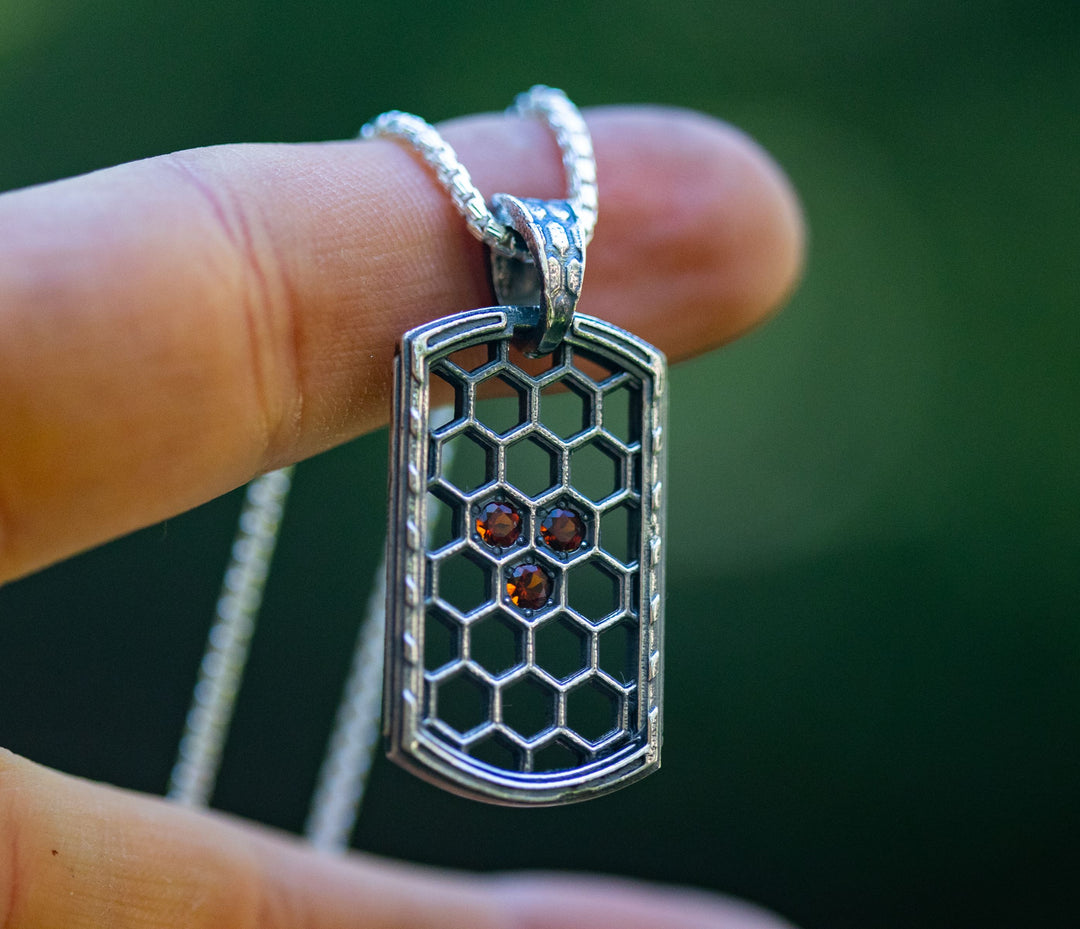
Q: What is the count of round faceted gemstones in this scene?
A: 3